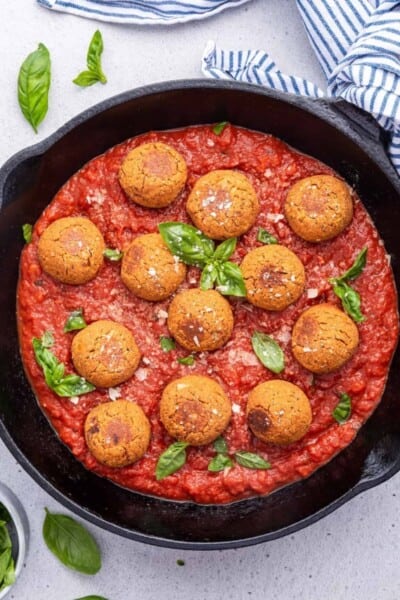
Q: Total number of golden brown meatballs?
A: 12